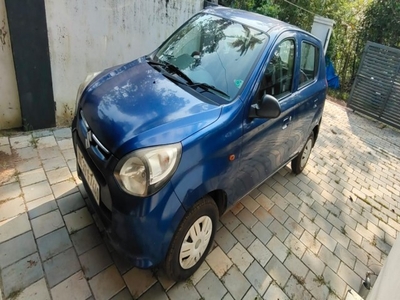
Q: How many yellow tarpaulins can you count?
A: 0